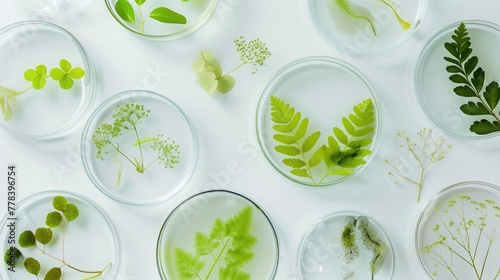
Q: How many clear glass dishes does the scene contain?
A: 10